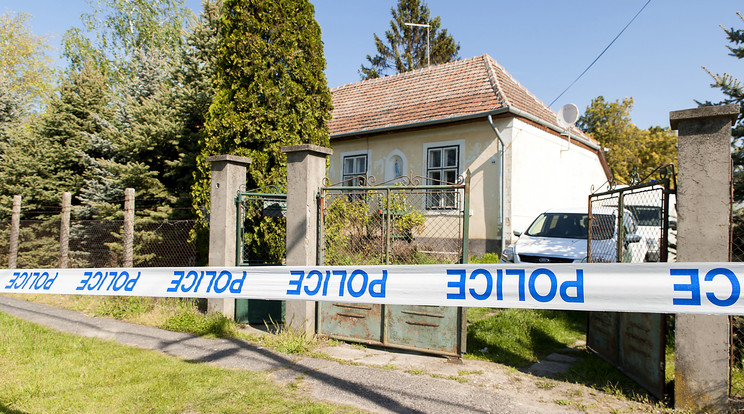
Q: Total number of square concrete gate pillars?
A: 3